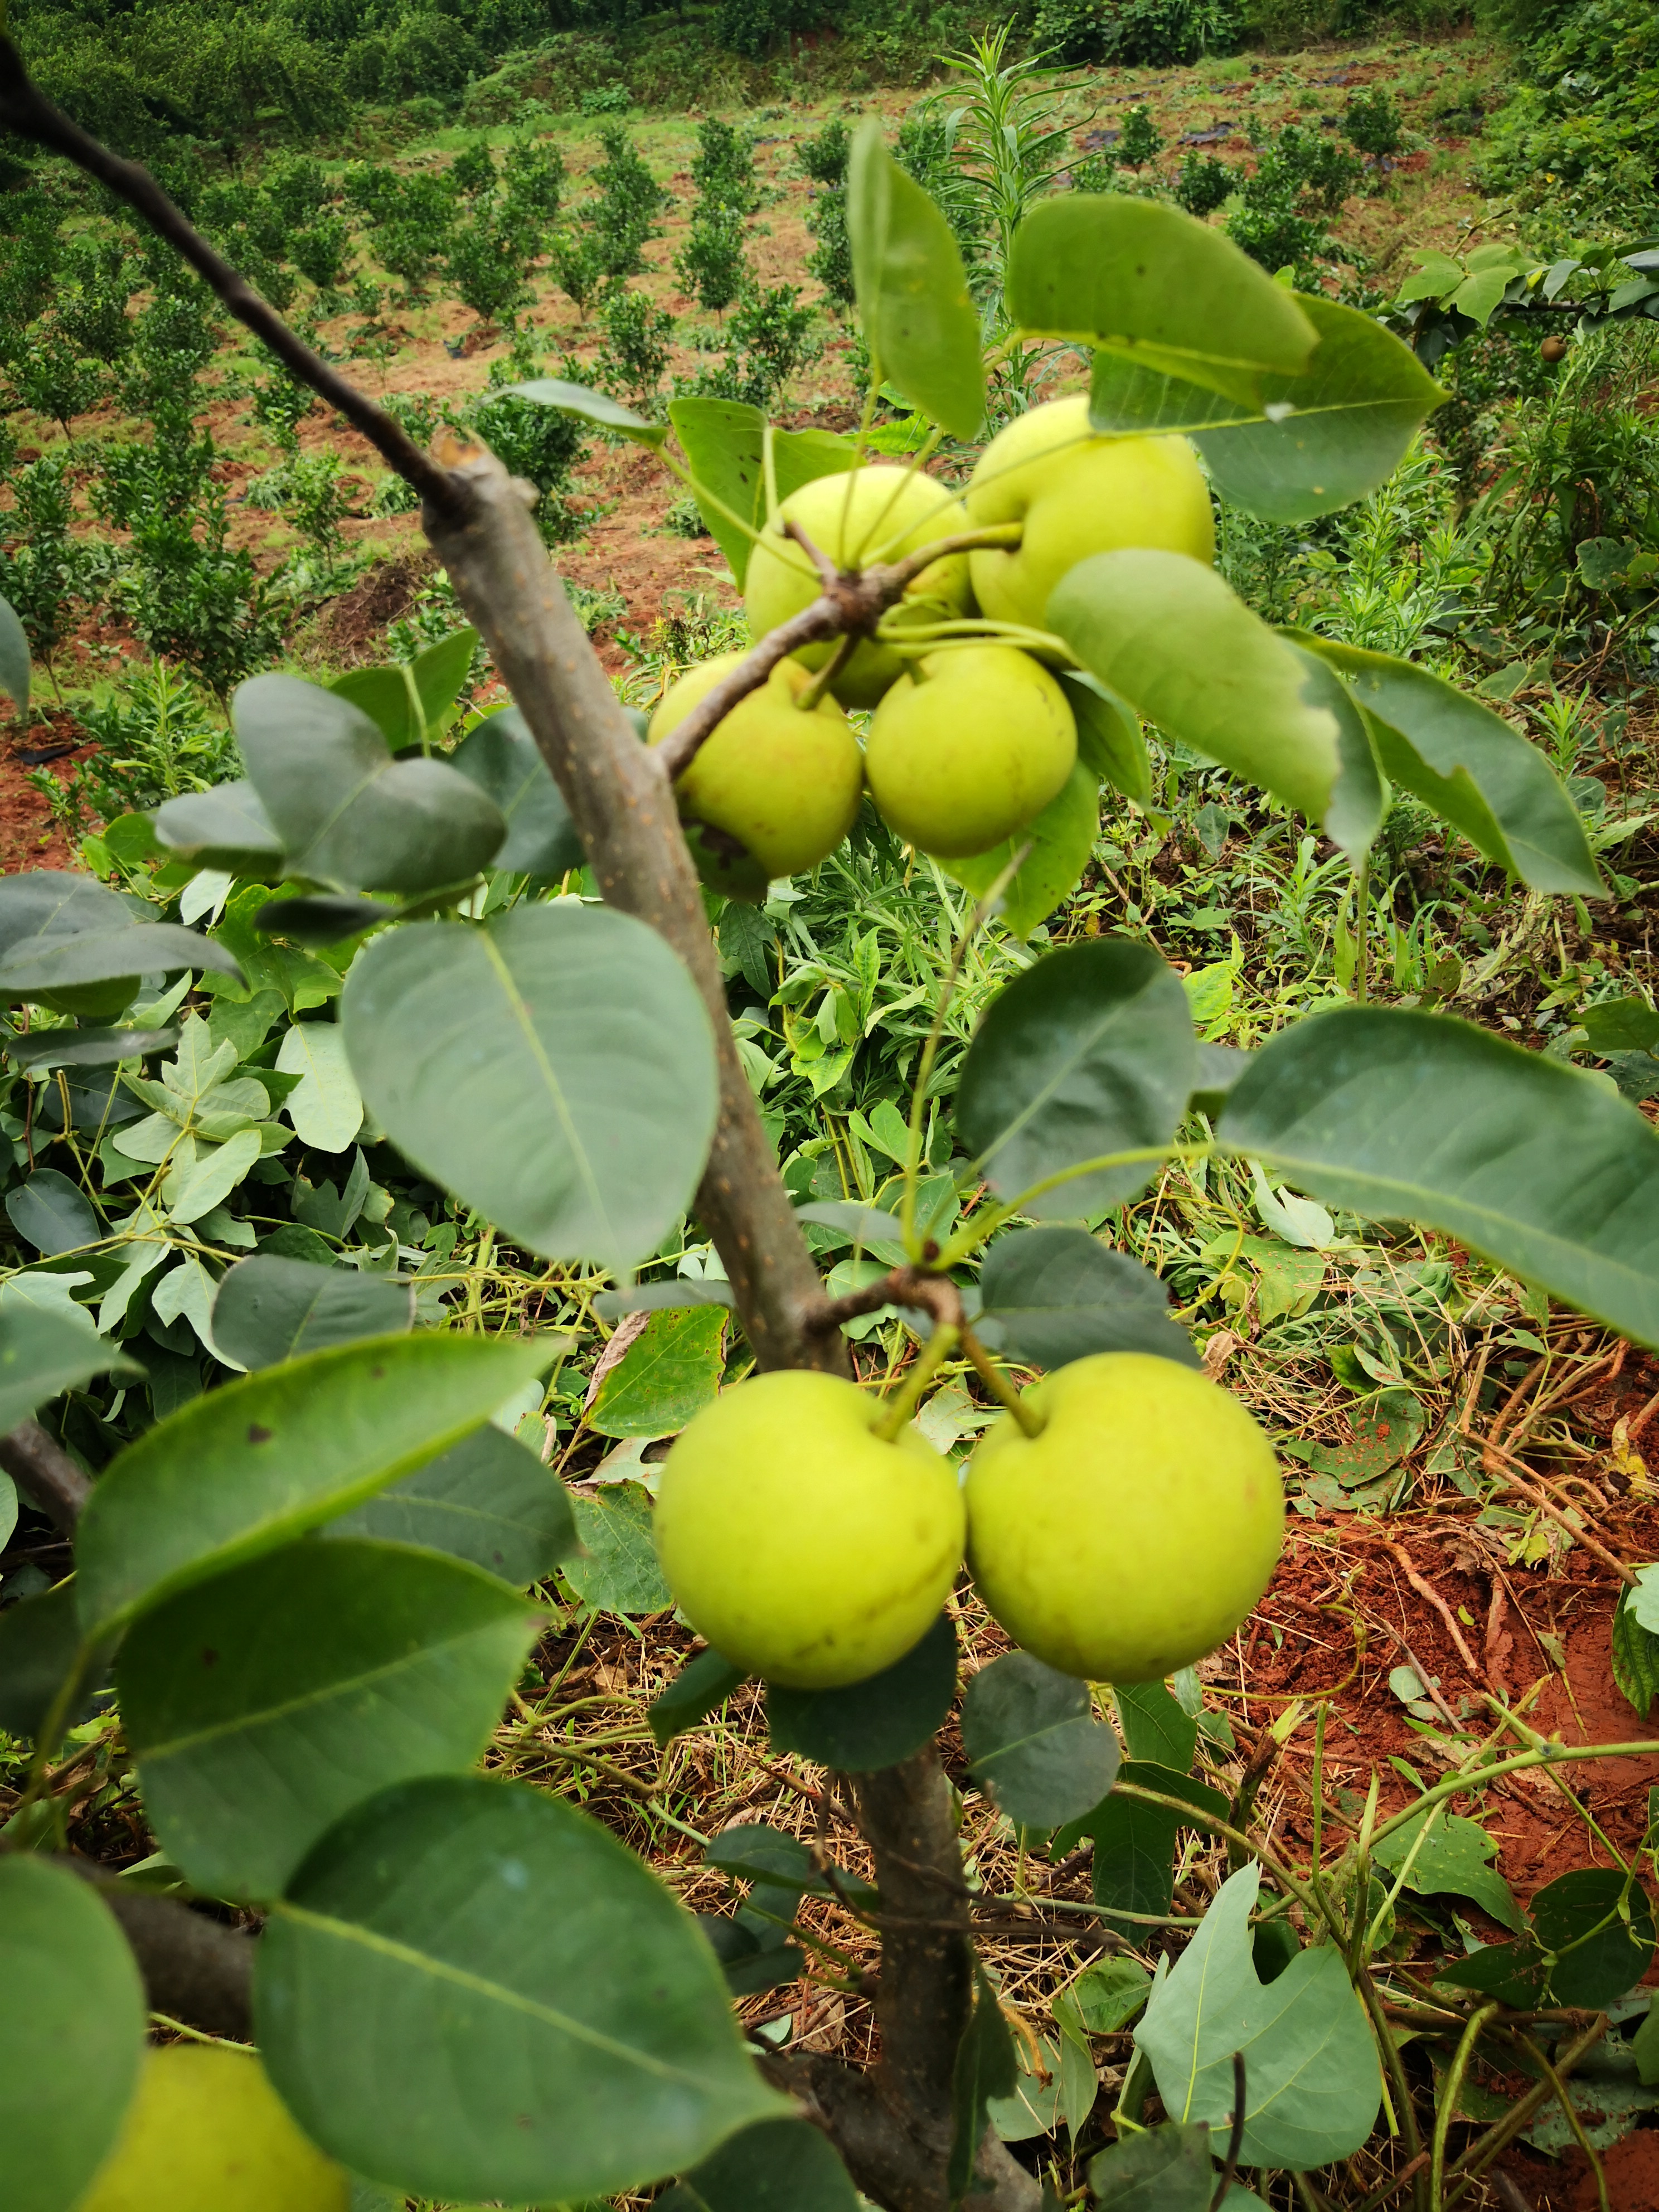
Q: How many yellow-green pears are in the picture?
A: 7